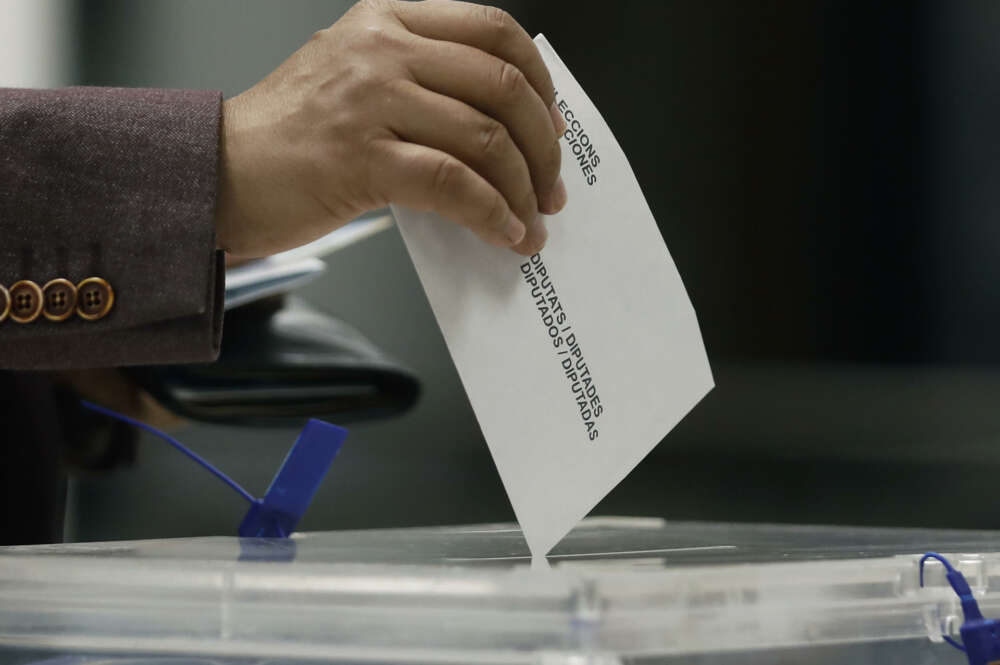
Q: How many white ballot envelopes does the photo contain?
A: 1